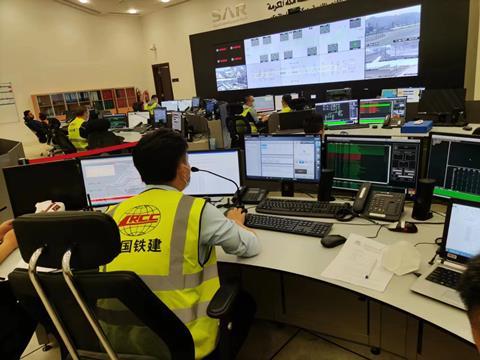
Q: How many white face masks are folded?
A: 1